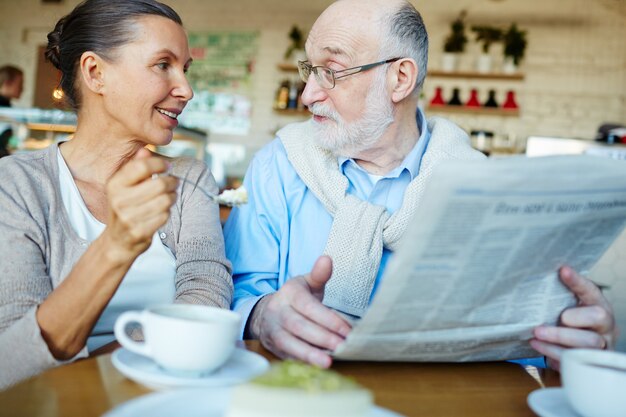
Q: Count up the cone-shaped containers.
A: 5